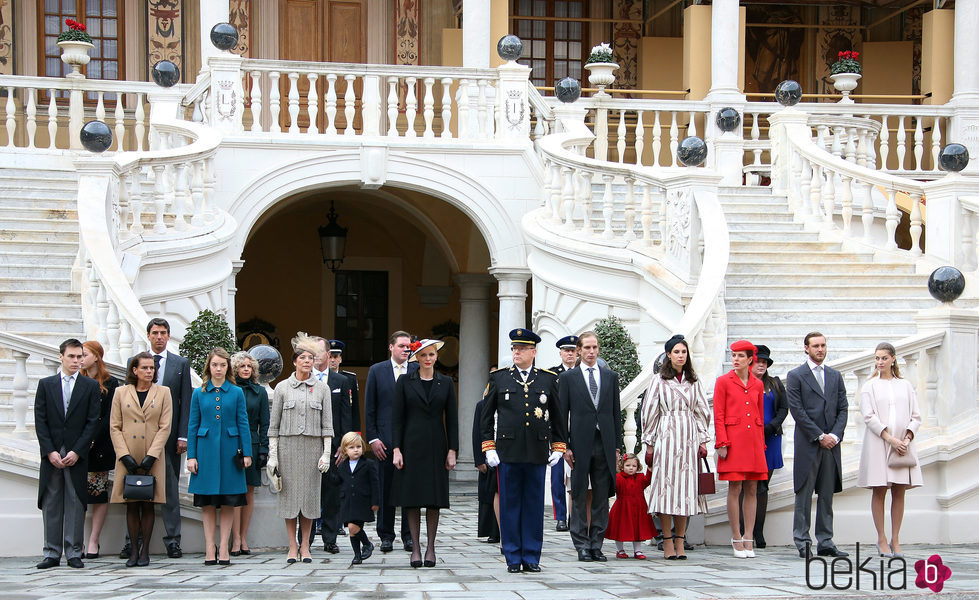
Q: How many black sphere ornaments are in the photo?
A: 11